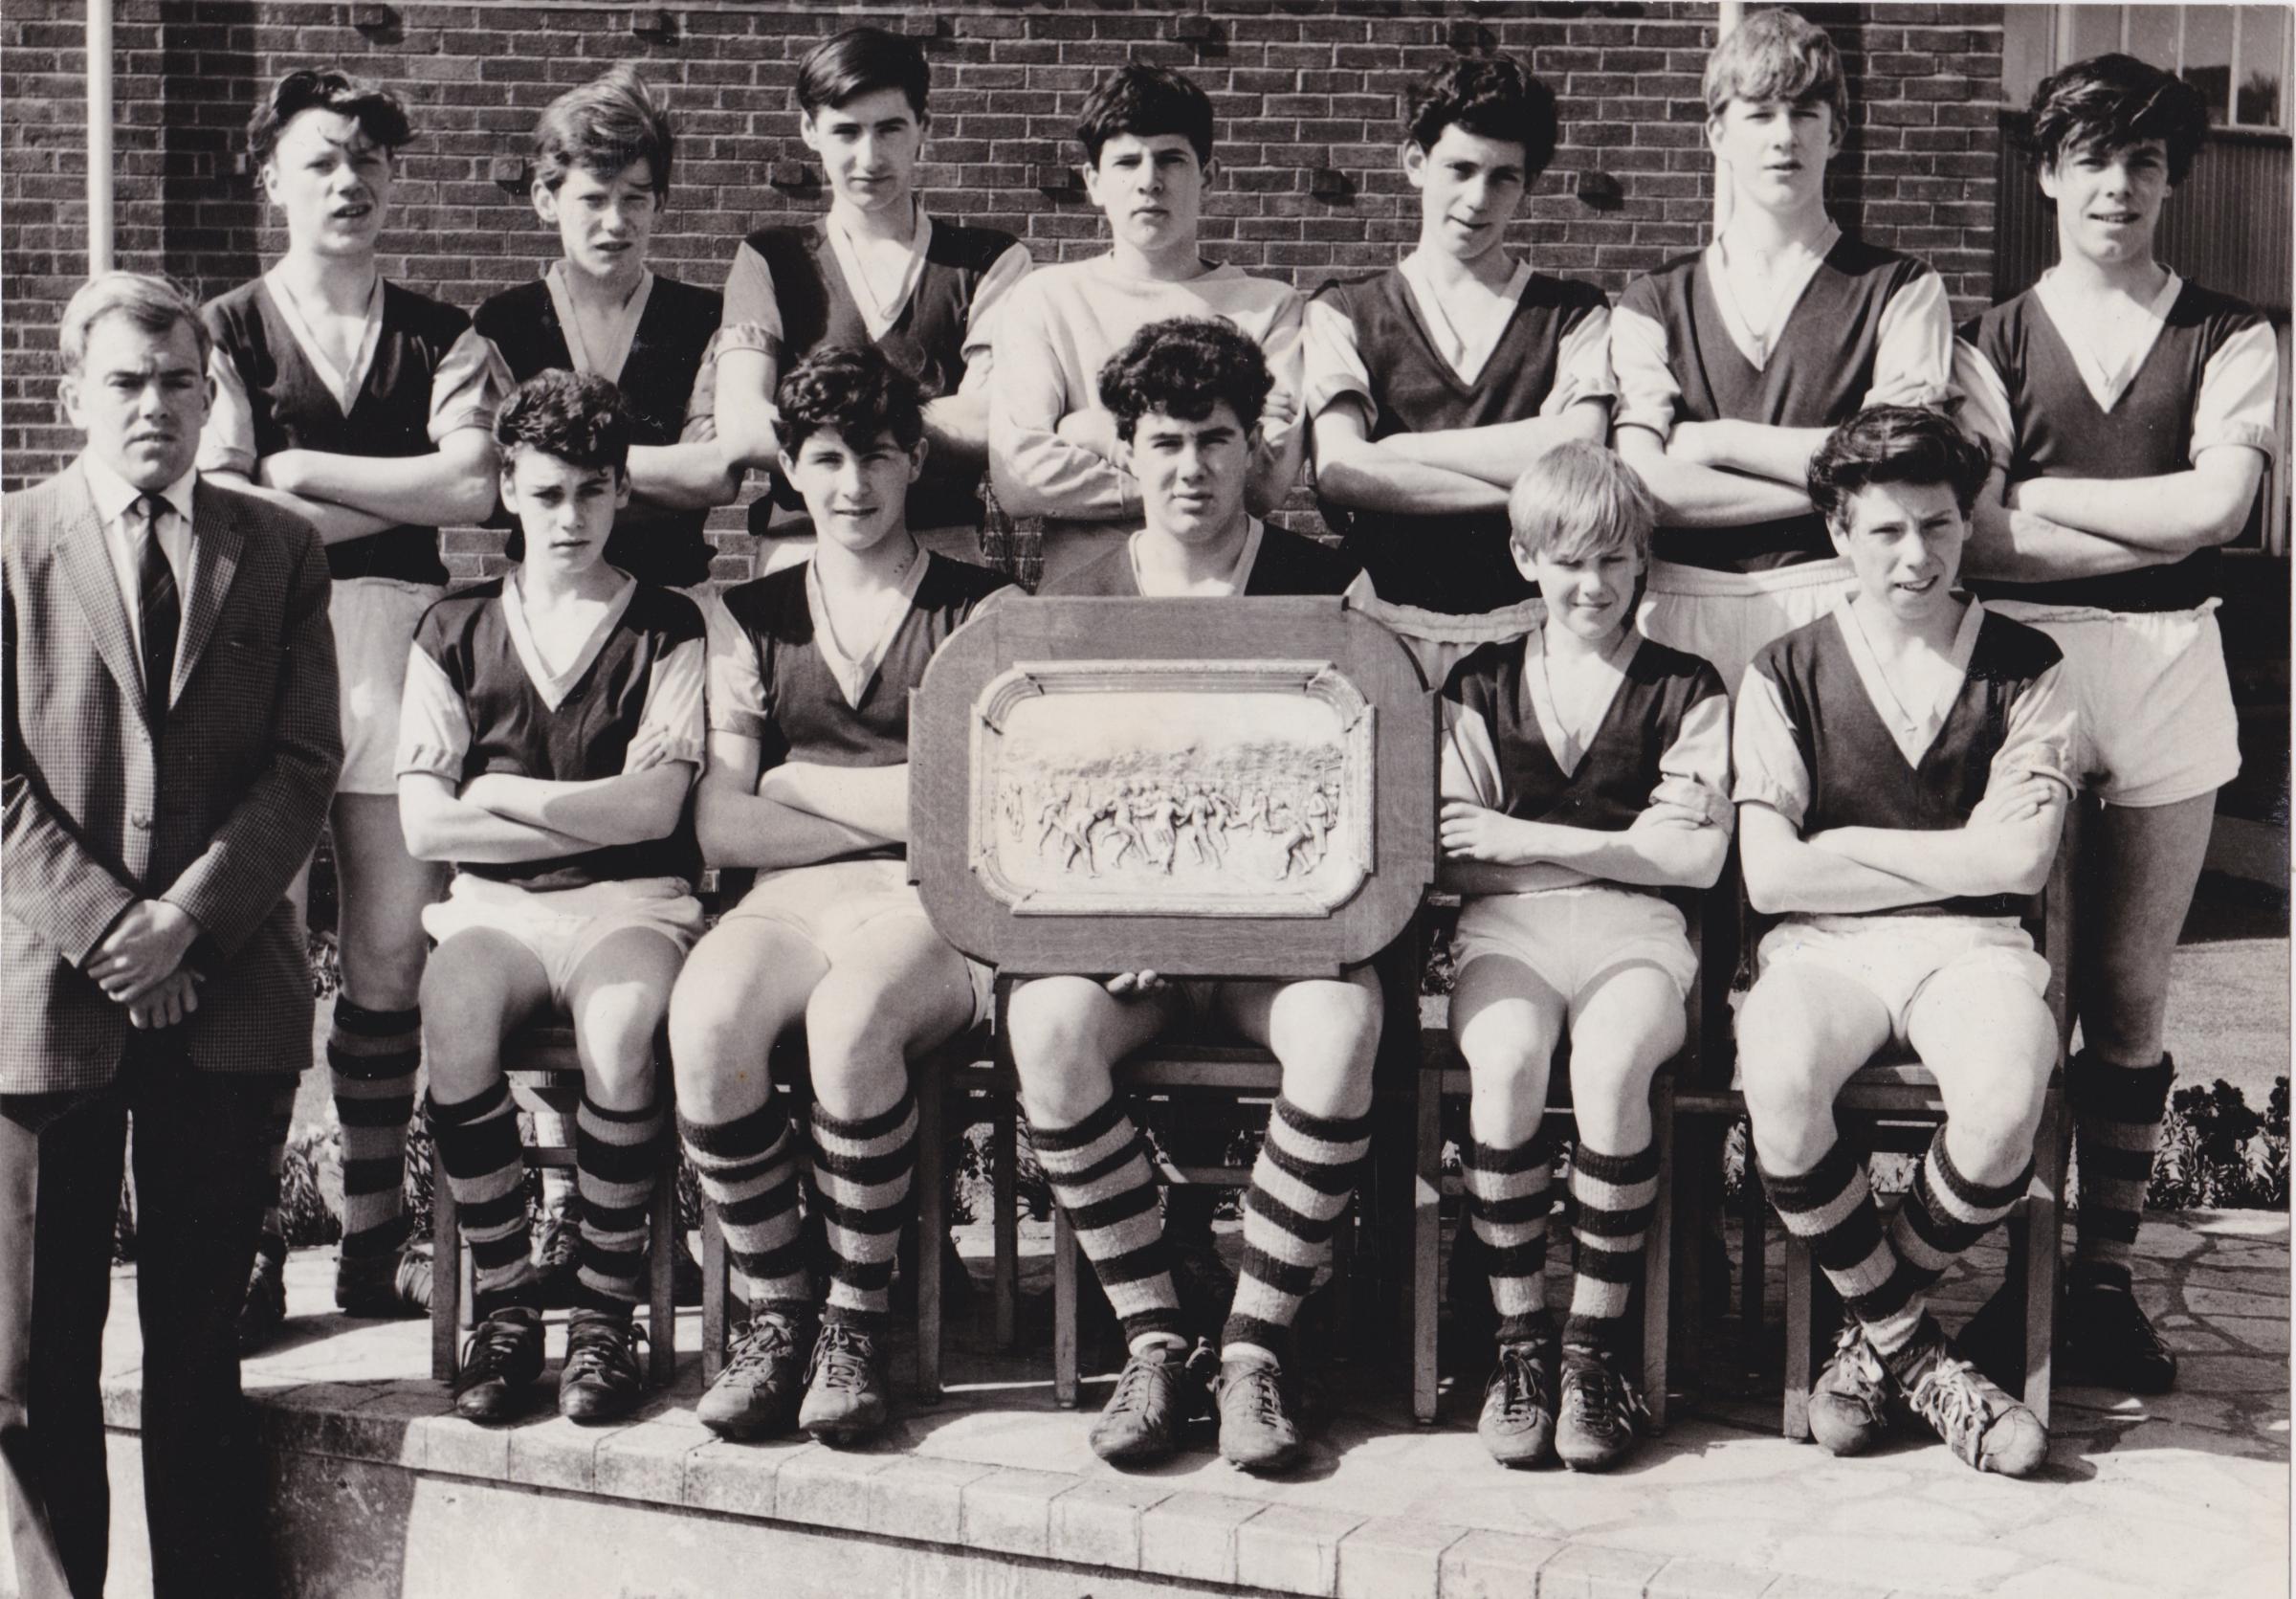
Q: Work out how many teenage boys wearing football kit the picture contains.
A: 12